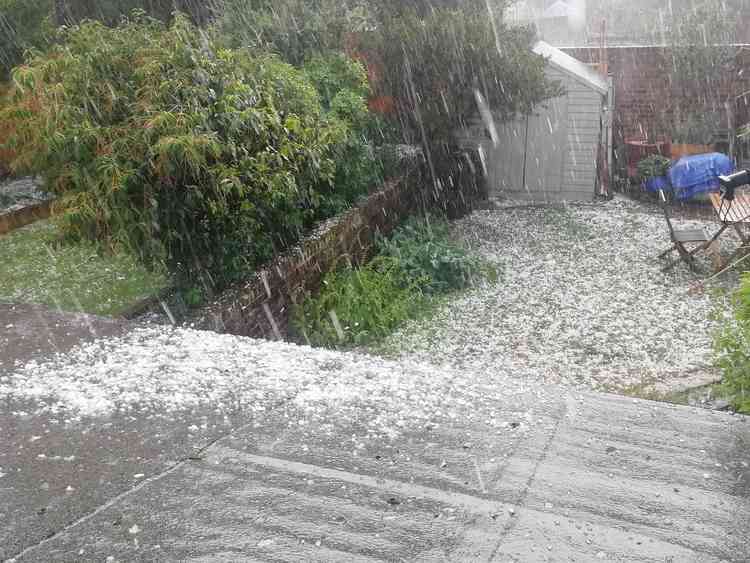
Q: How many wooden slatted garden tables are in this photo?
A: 1